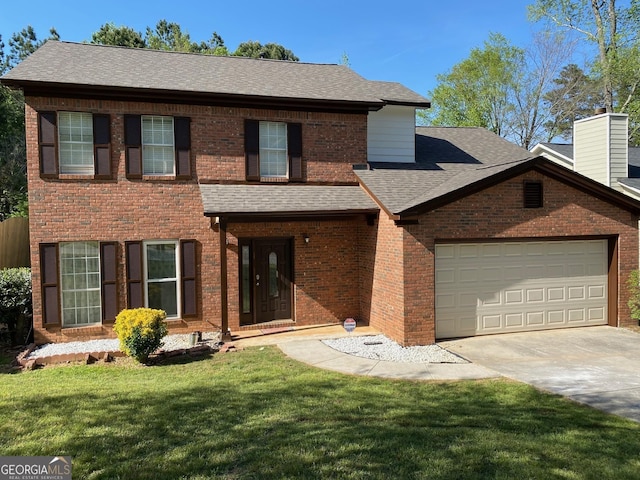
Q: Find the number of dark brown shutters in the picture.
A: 10